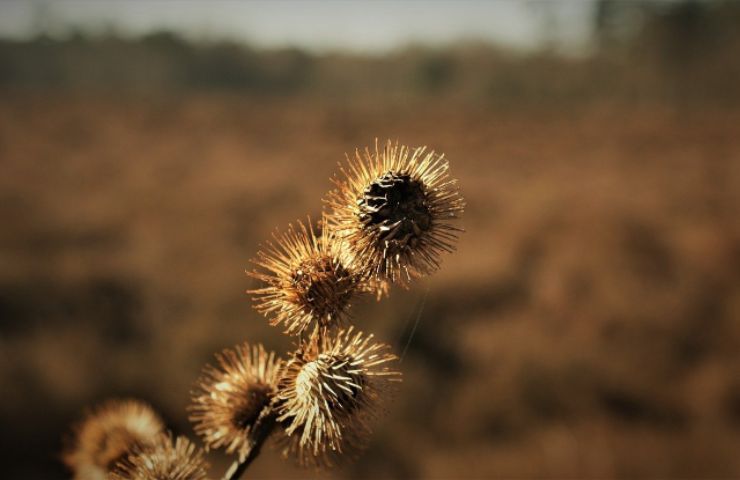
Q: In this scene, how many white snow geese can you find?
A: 0